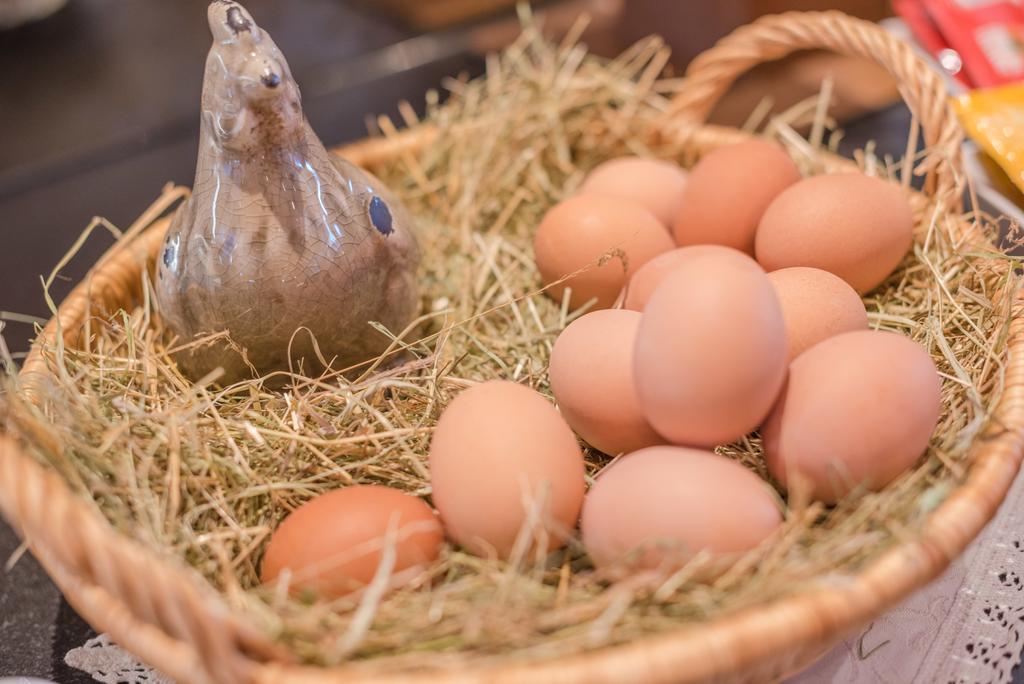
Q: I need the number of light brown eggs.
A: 12